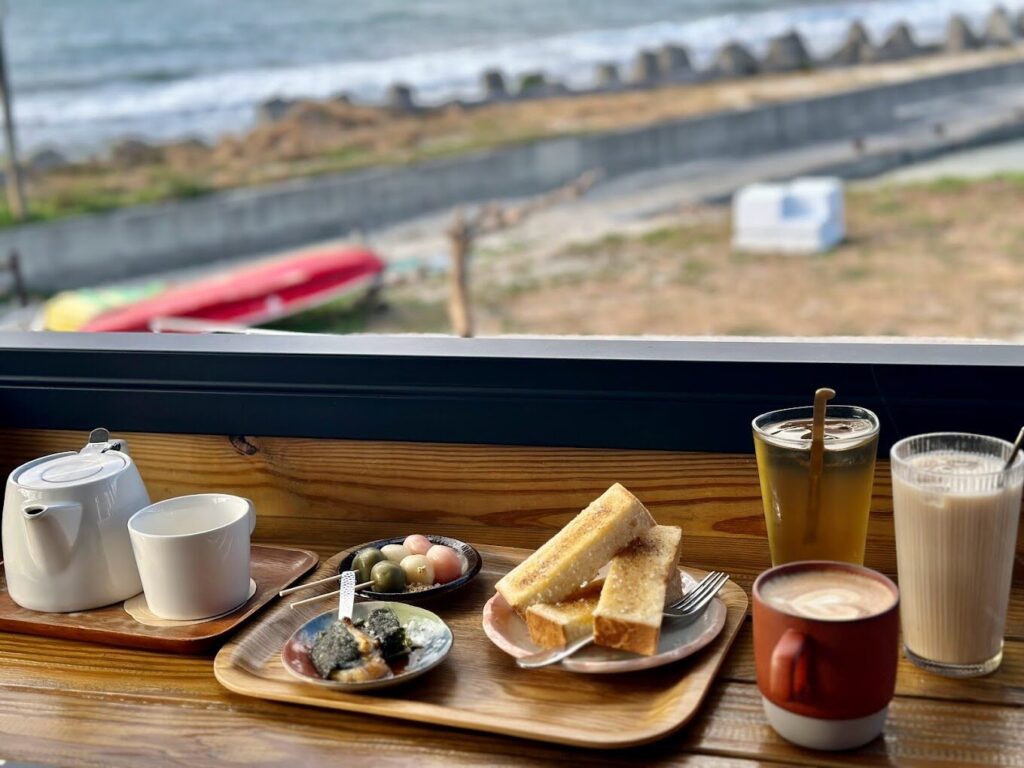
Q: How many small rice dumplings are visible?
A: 6